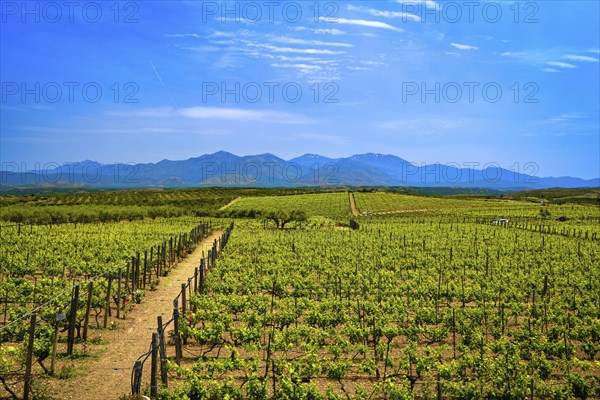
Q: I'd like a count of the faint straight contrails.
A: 1